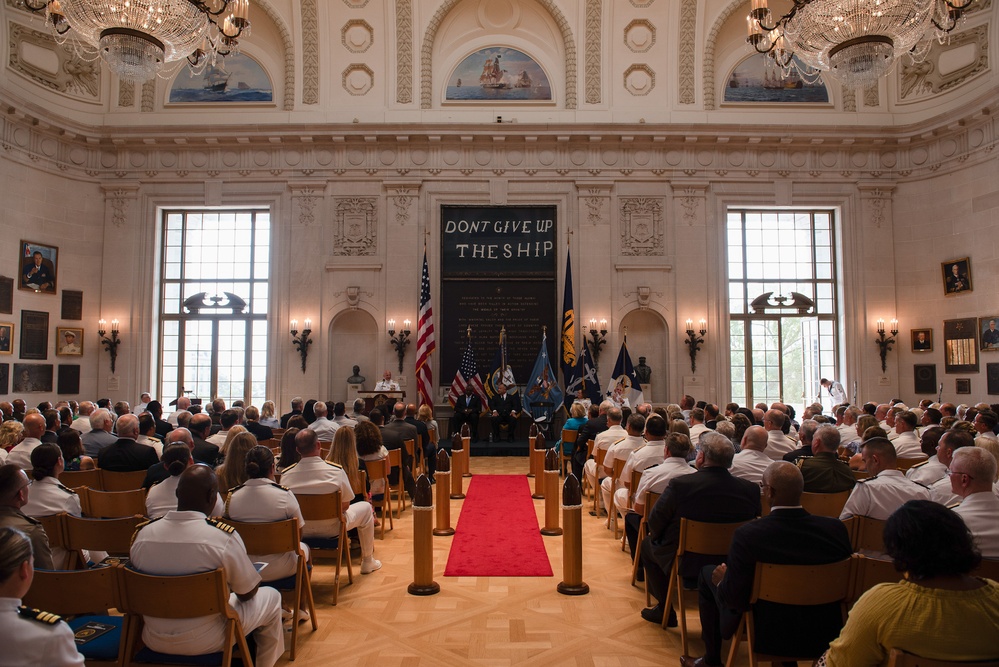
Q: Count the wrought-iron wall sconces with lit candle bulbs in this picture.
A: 6